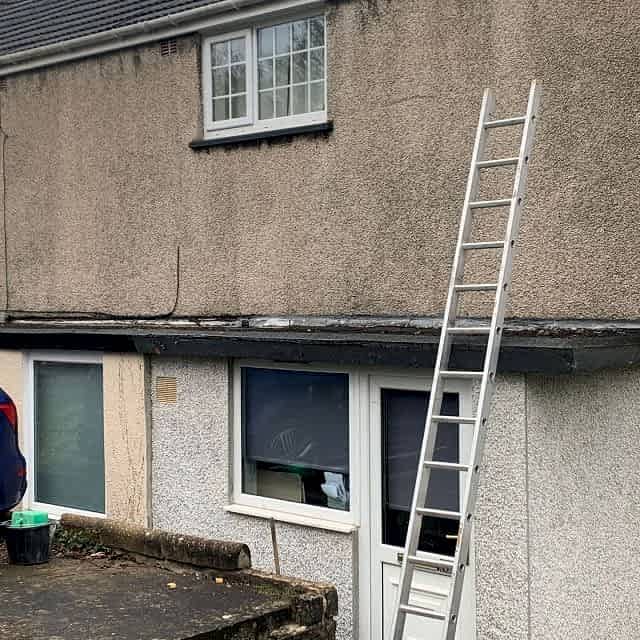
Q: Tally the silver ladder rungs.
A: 12